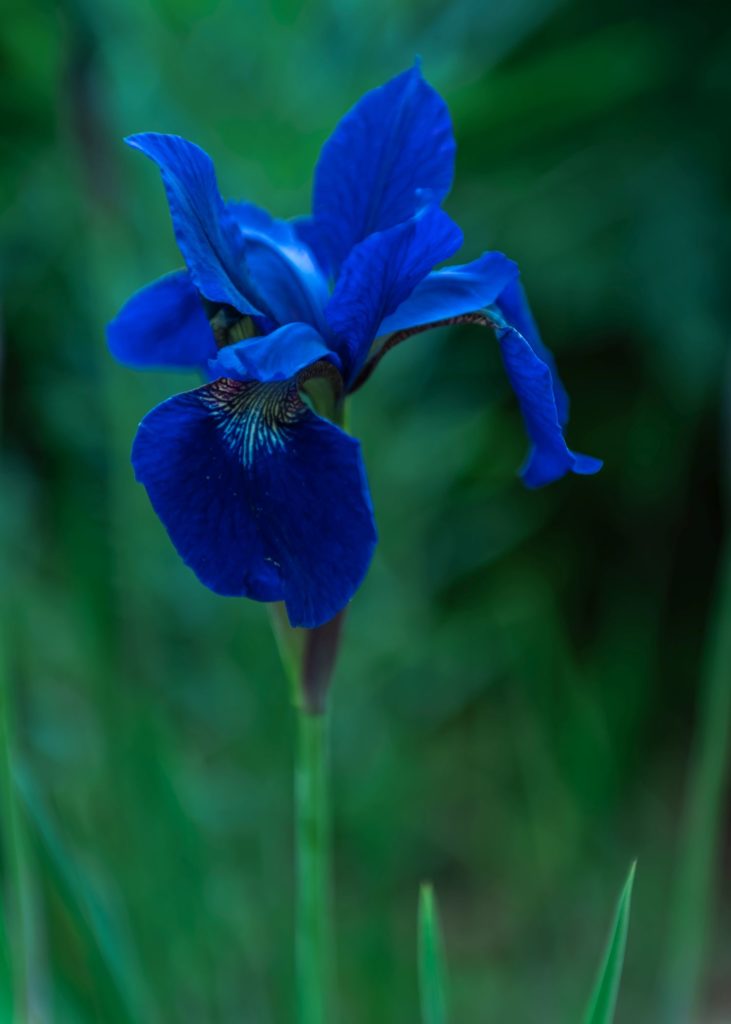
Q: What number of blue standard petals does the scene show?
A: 3